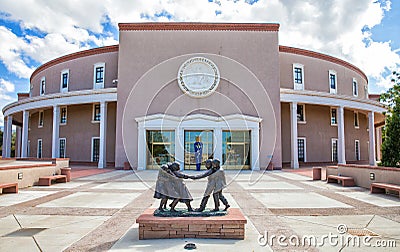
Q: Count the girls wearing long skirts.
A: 2